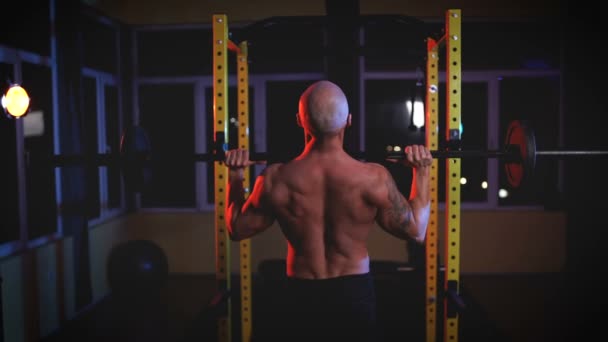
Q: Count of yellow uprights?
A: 4